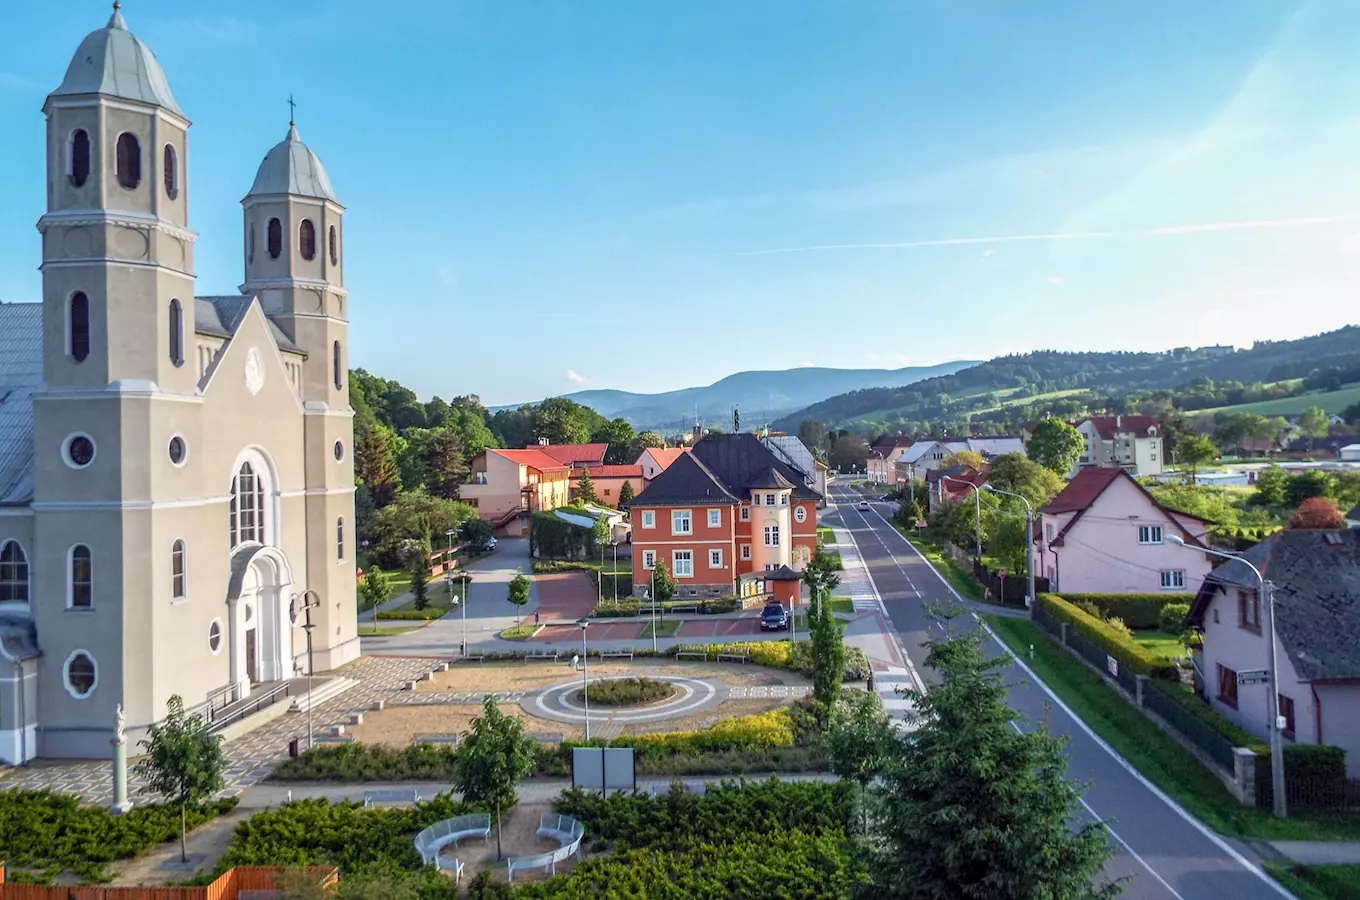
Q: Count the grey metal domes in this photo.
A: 2